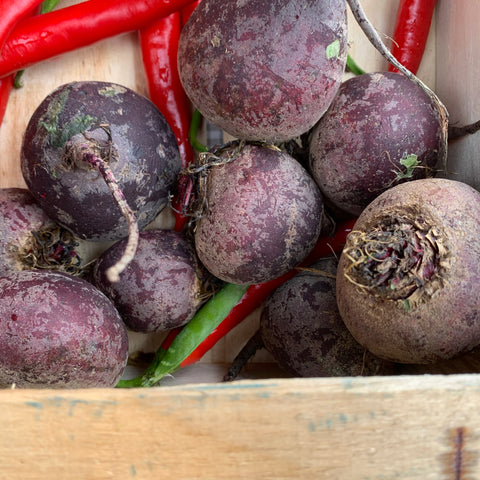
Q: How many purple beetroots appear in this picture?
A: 9